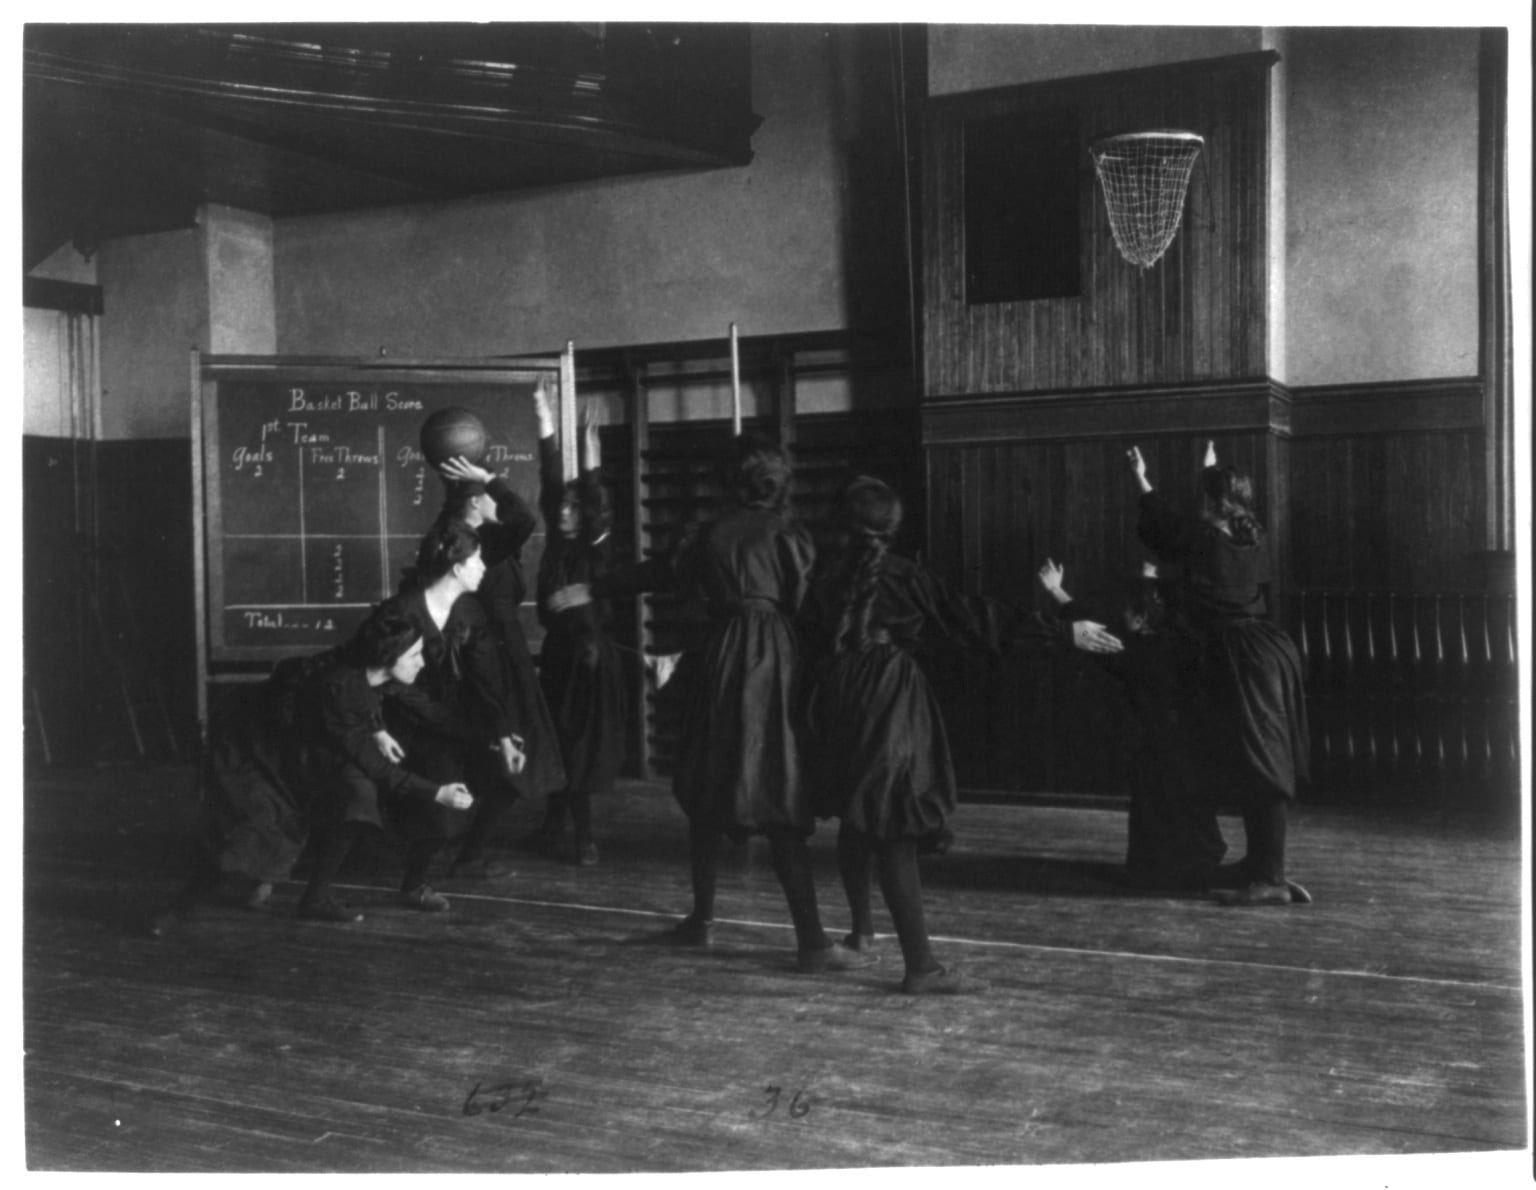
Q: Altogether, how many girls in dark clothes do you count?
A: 8